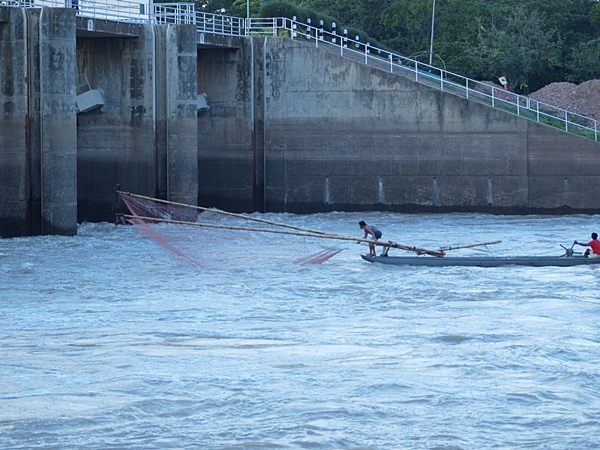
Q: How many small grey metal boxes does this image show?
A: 2